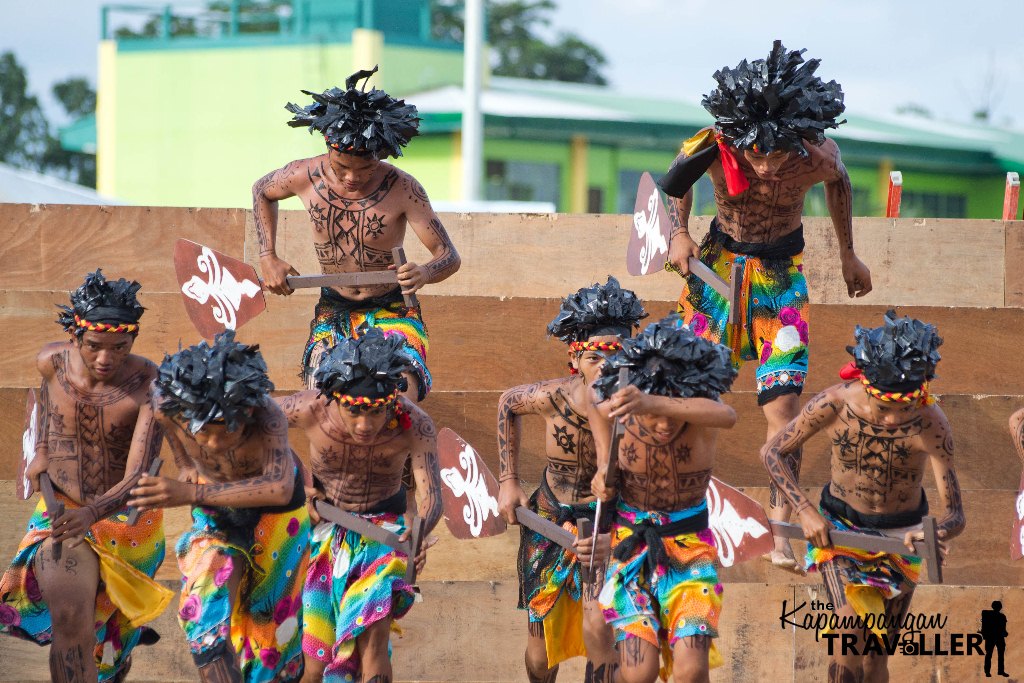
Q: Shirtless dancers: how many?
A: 8